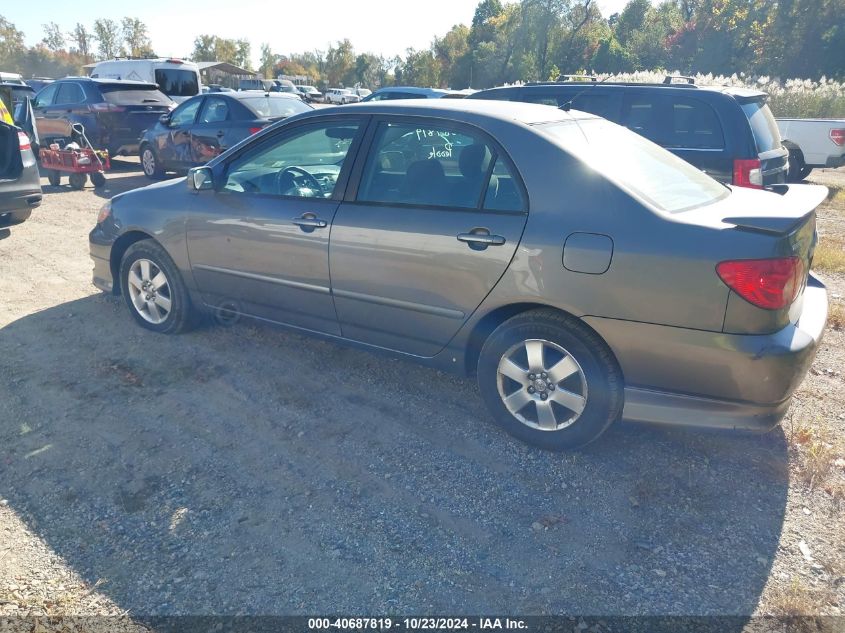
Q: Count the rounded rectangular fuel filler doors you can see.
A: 1